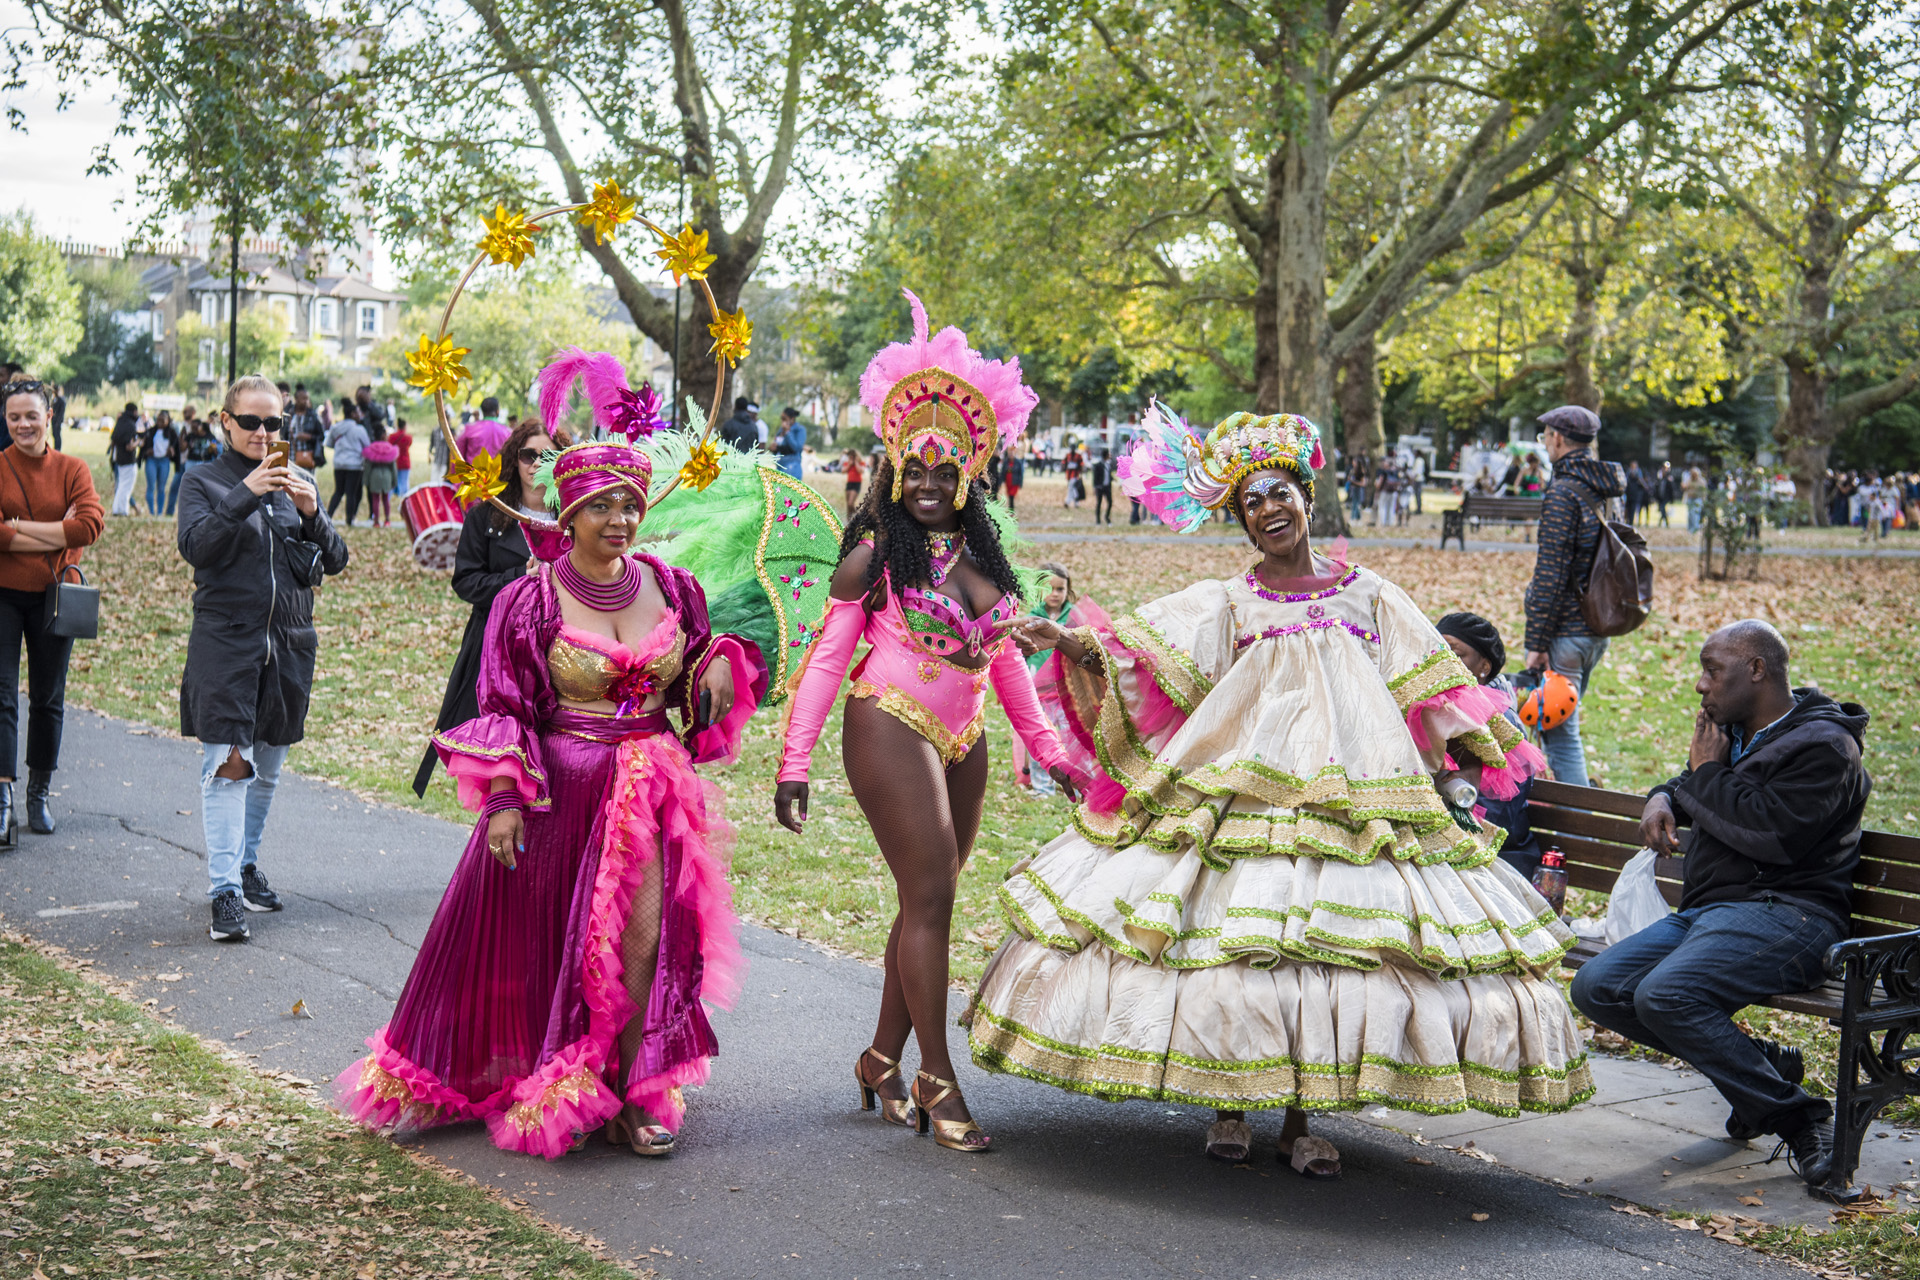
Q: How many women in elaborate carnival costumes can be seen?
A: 3